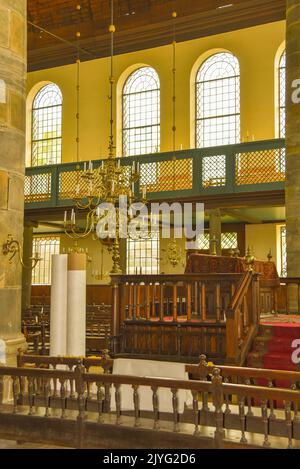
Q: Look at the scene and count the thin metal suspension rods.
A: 3